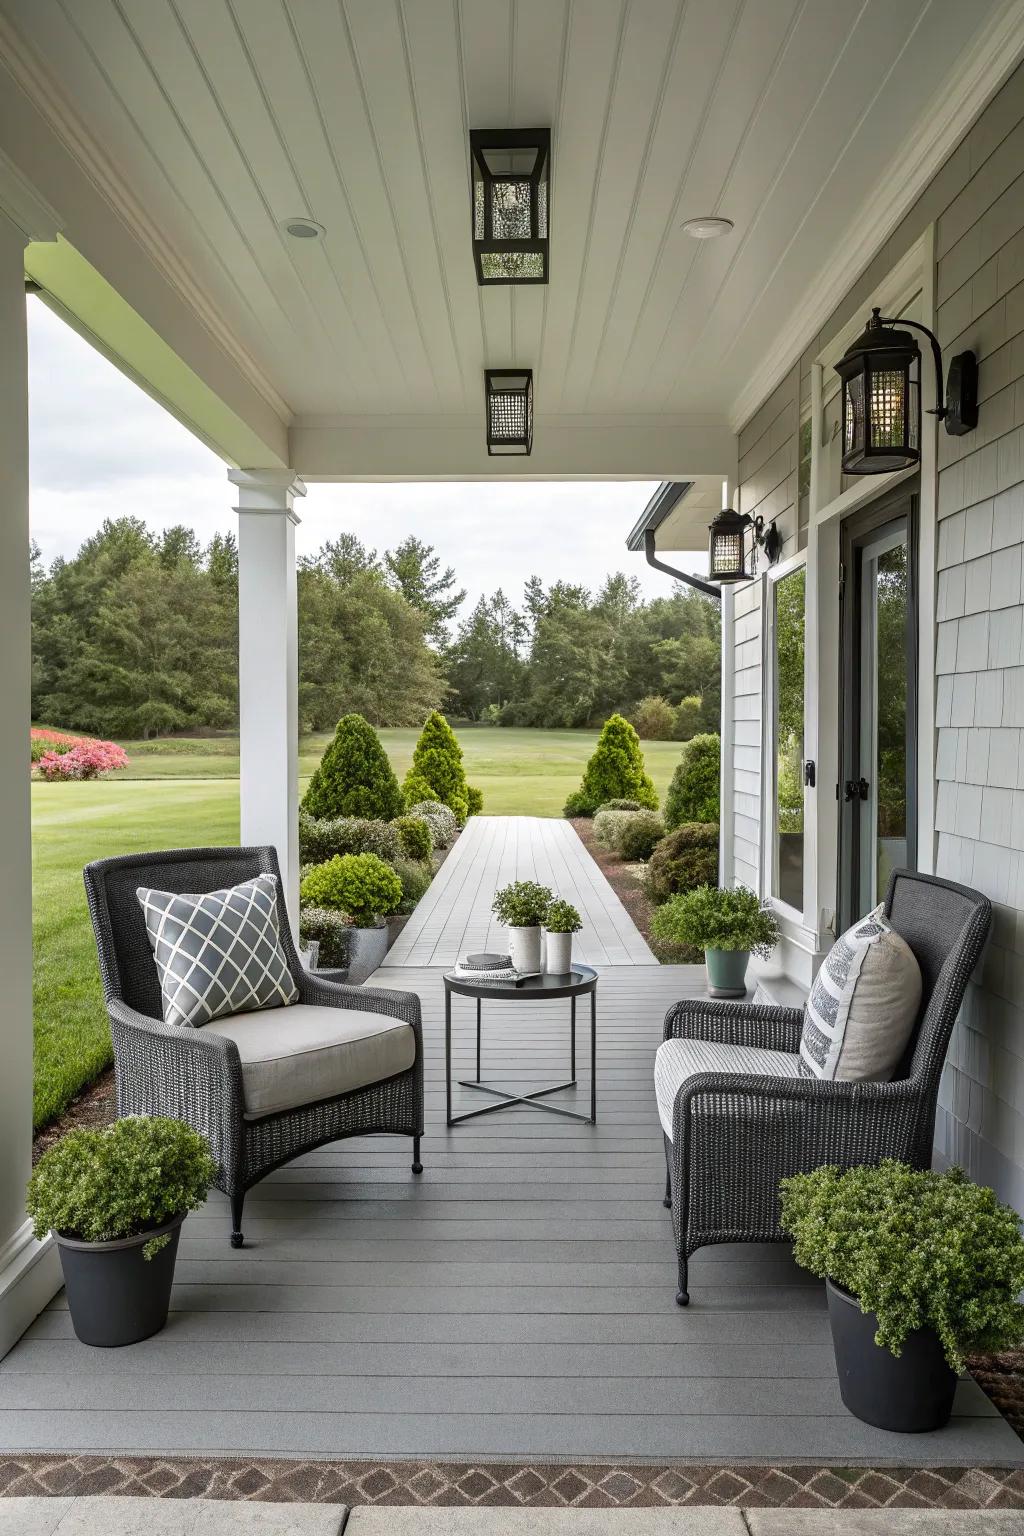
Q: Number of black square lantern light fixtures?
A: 2